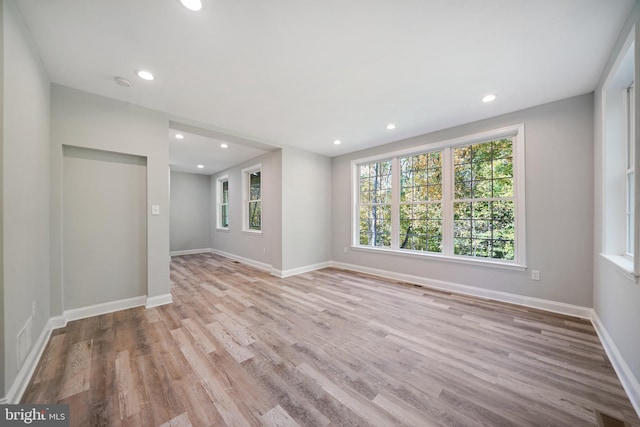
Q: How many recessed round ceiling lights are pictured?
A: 8